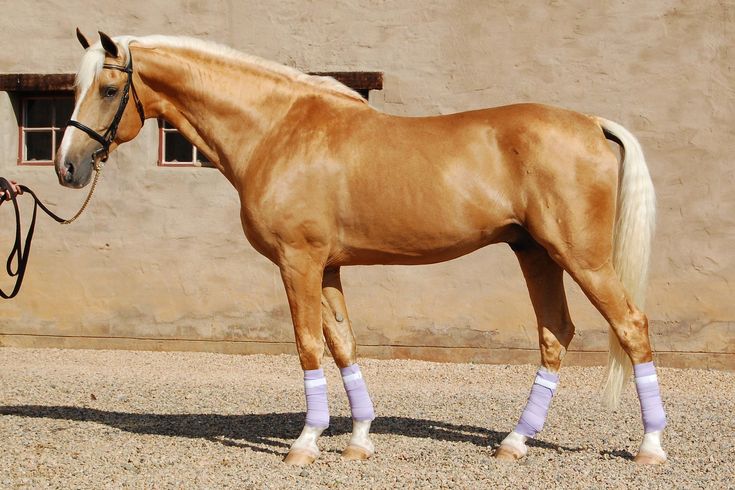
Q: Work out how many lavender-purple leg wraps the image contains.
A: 4